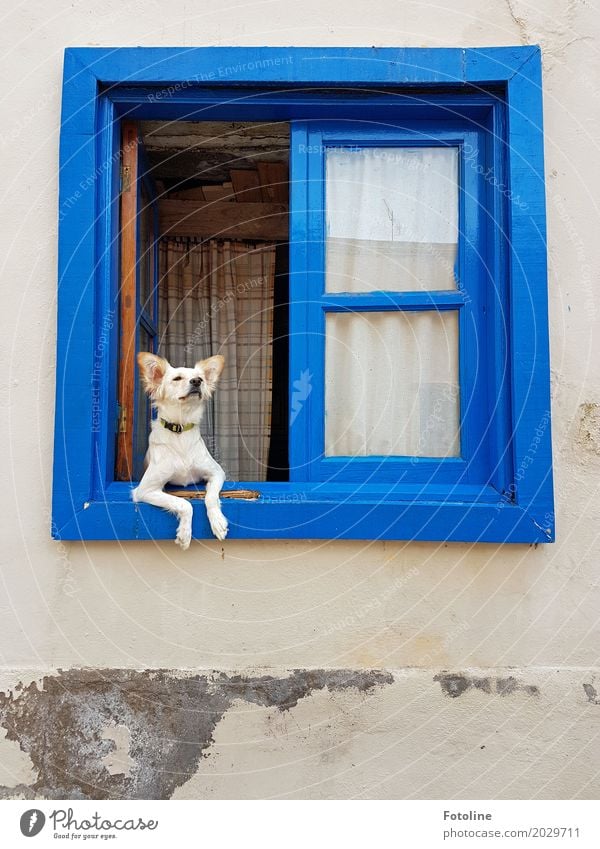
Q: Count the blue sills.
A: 1